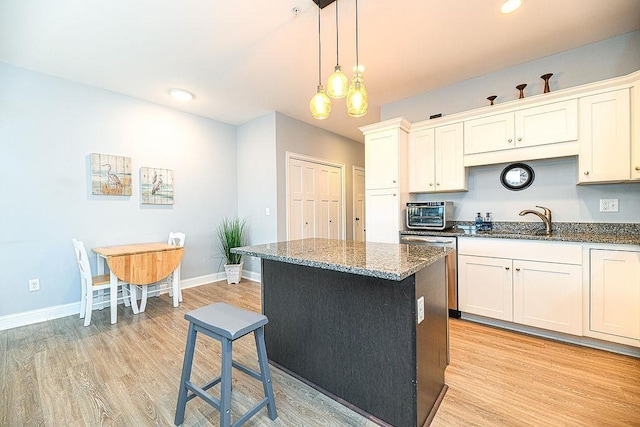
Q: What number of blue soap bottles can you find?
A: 2